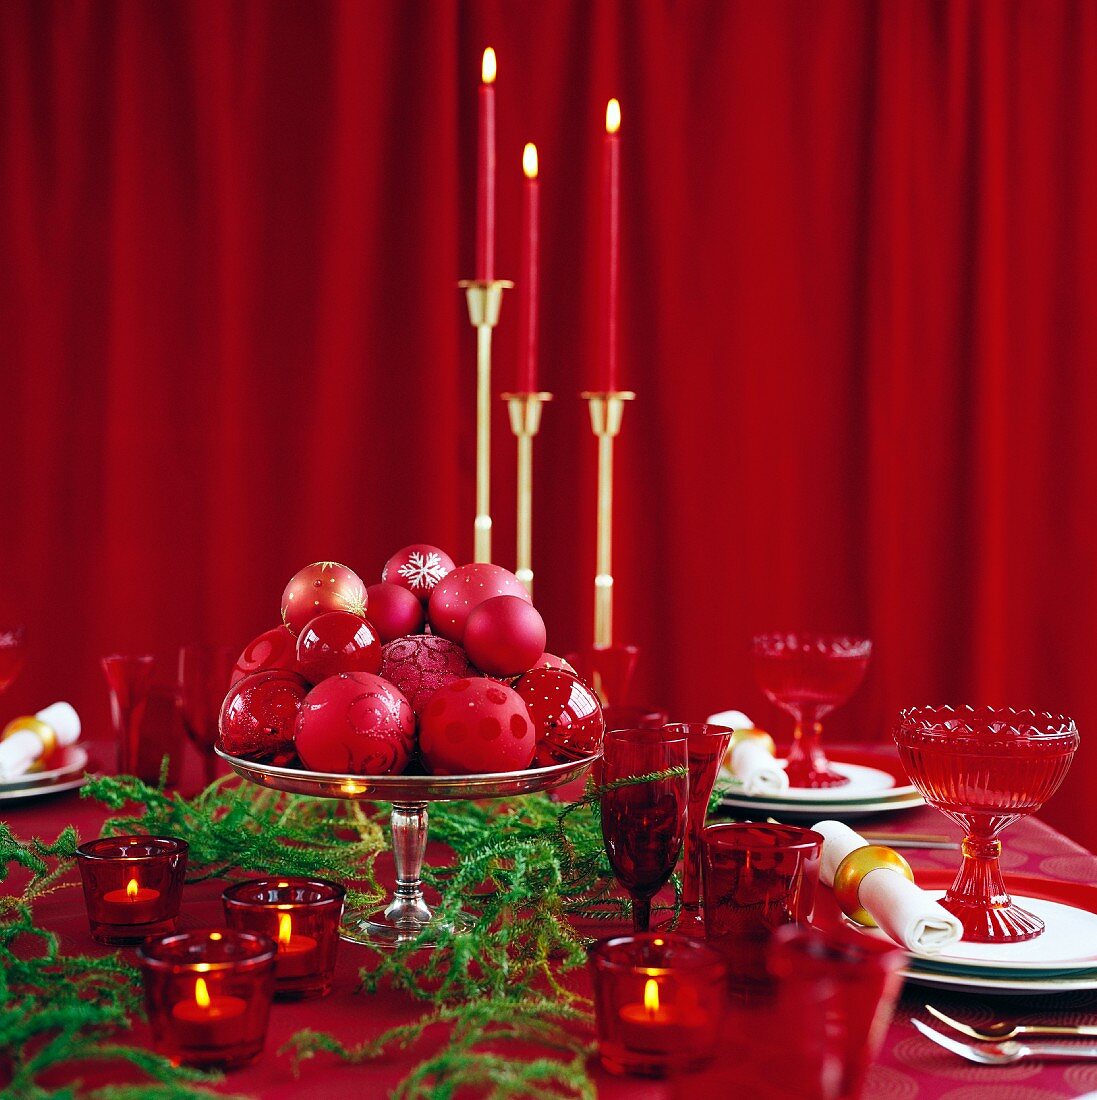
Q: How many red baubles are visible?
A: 13